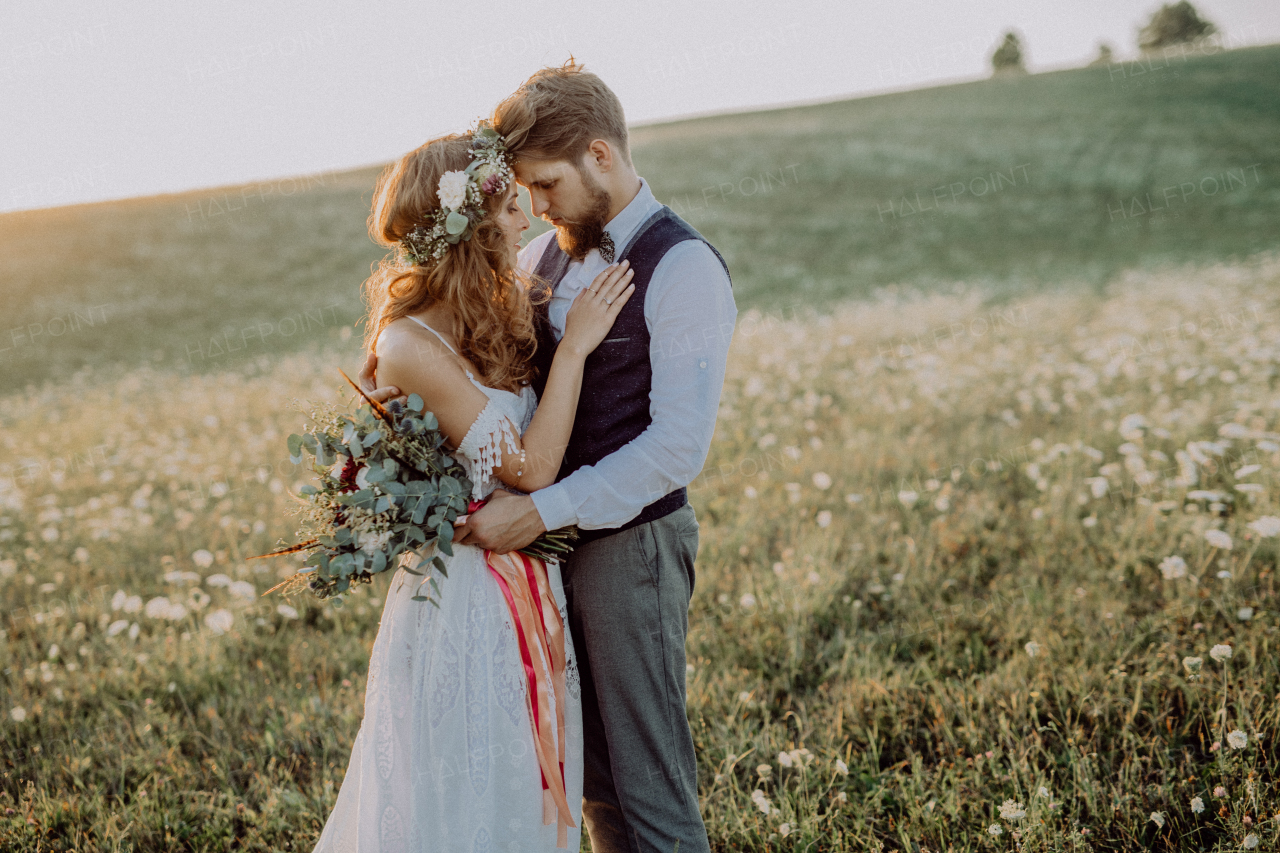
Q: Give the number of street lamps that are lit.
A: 0